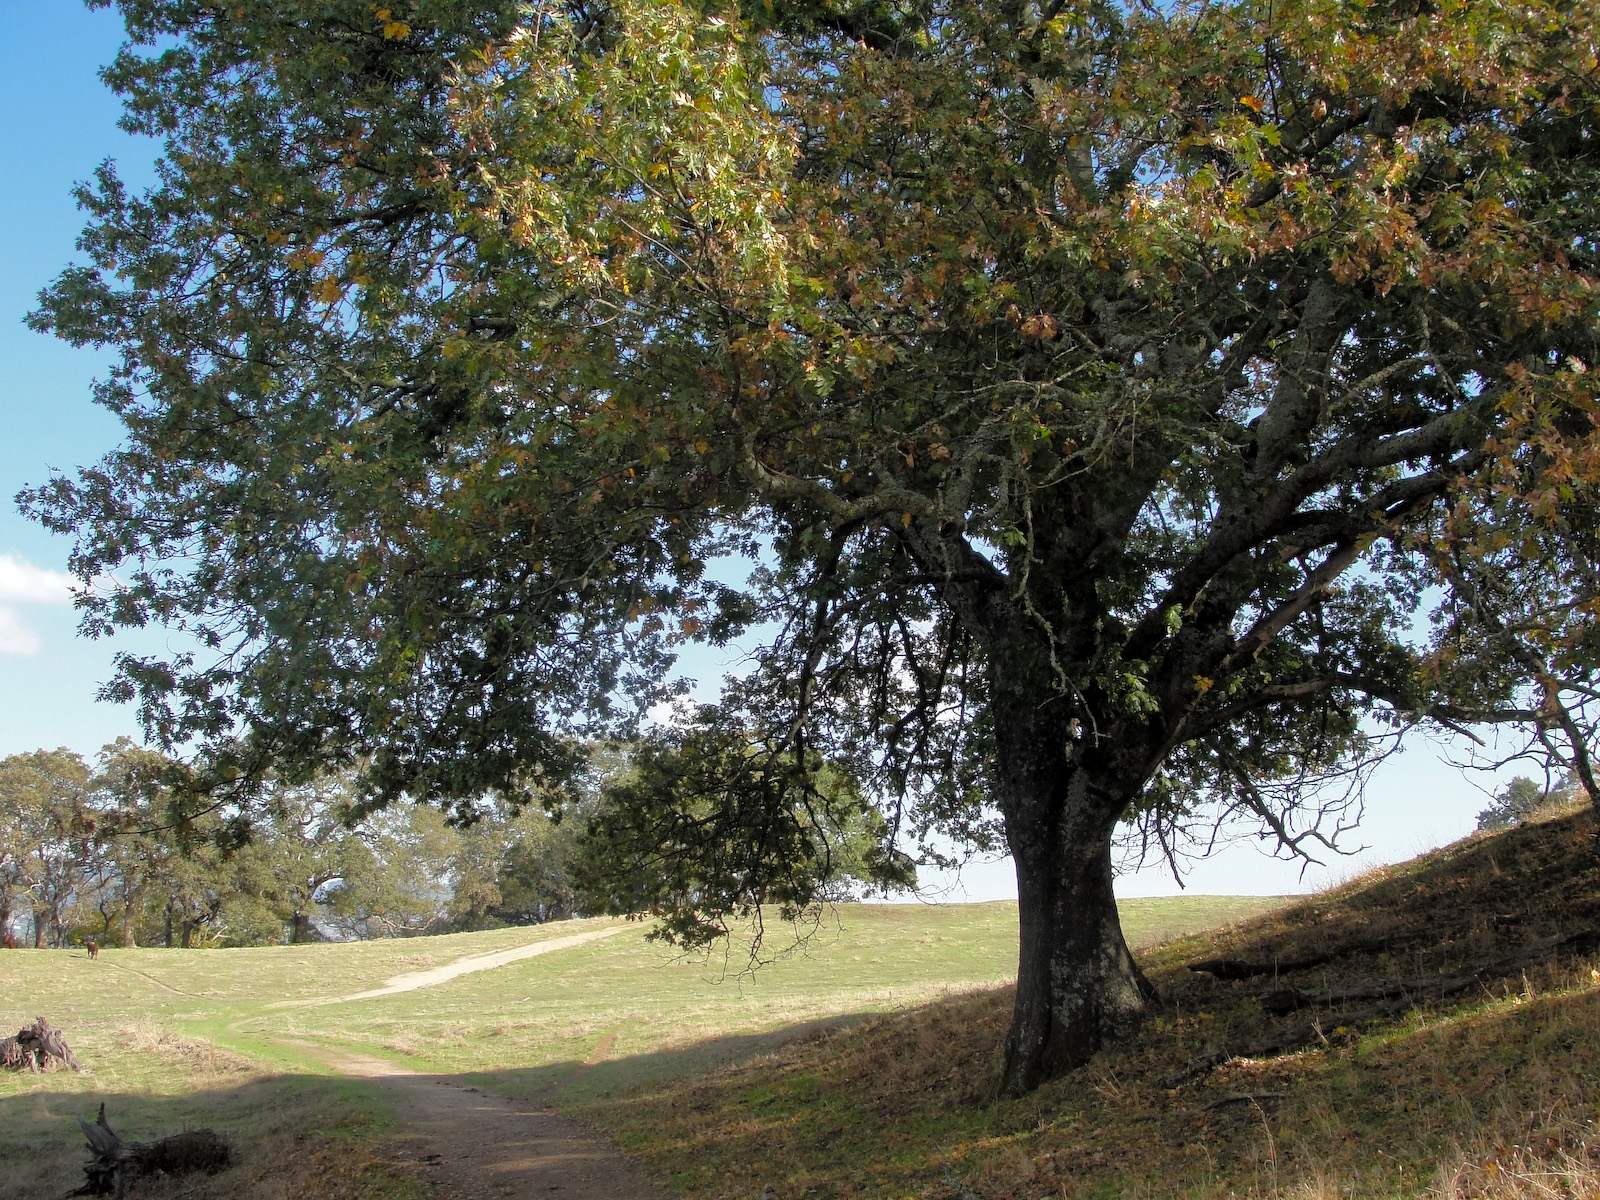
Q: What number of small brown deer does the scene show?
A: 1